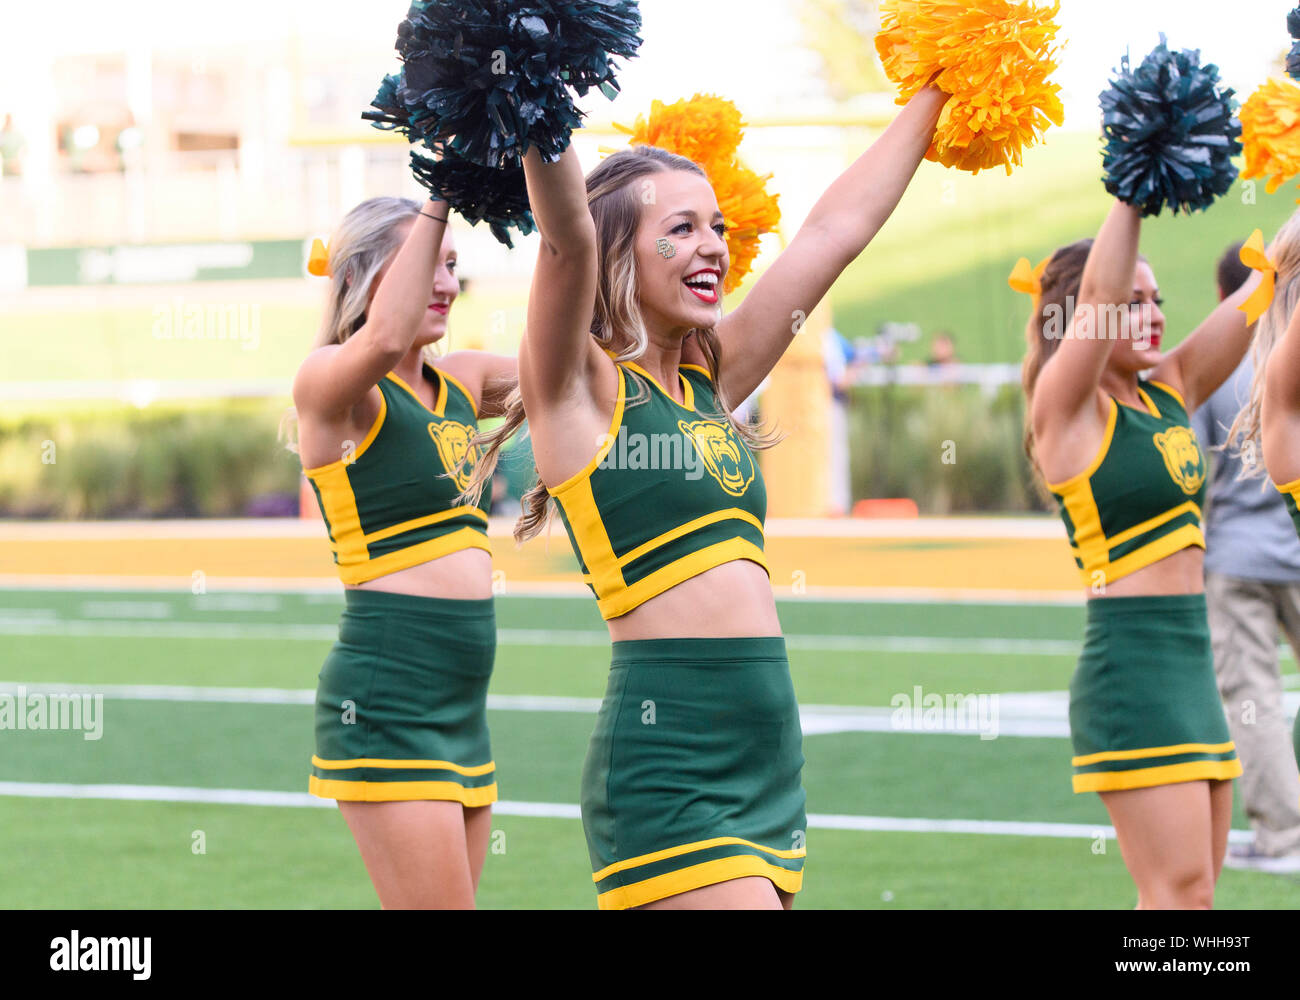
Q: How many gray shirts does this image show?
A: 1